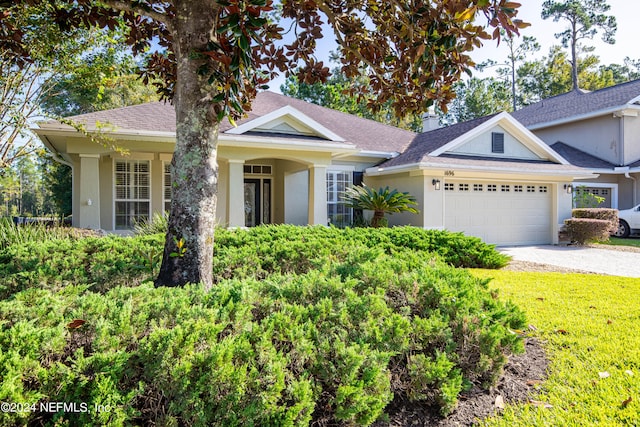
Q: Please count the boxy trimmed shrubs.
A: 2